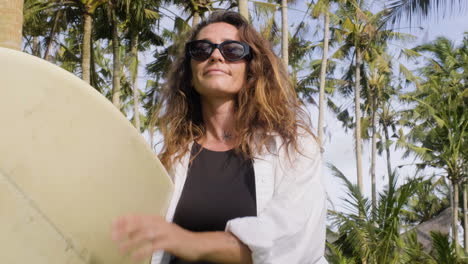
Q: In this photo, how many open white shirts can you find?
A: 1